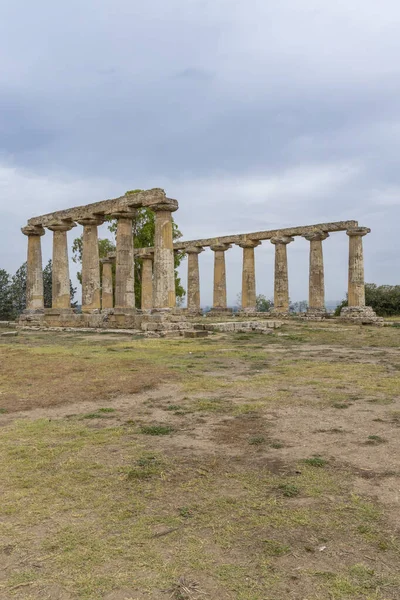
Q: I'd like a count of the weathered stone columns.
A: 13